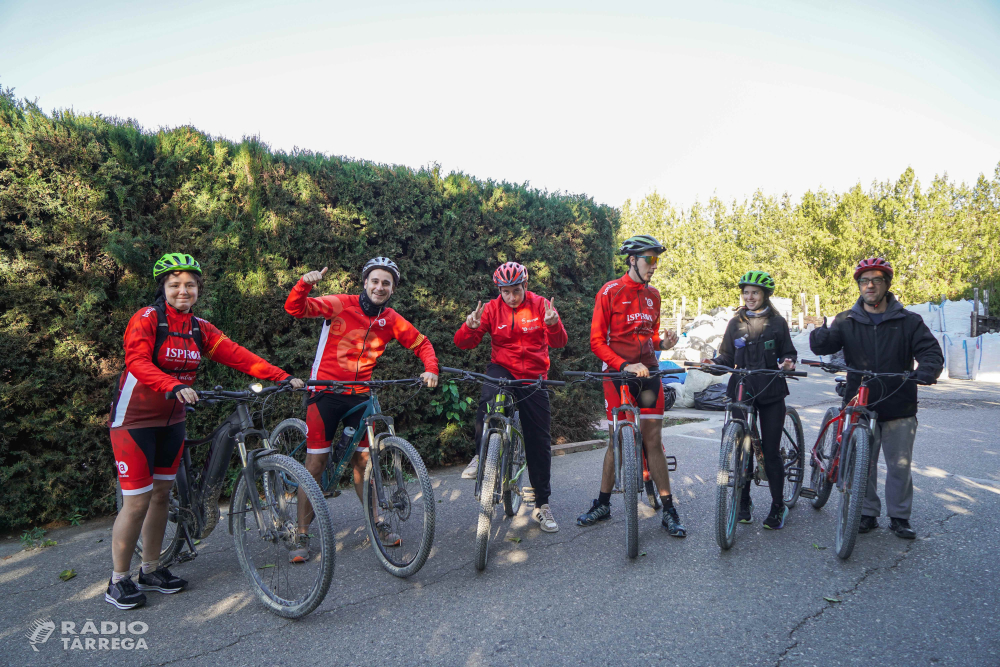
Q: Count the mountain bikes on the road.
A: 6